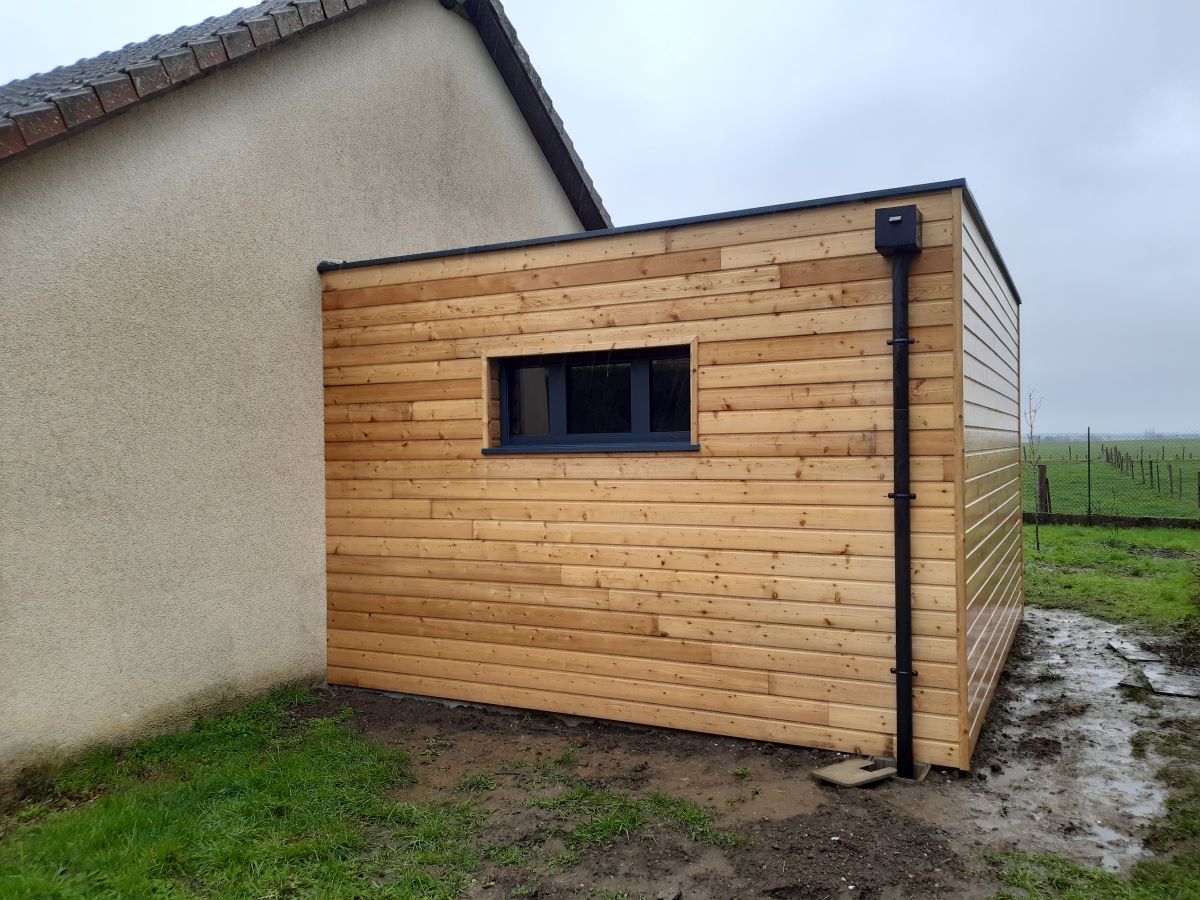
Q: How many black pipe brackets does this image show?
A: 3